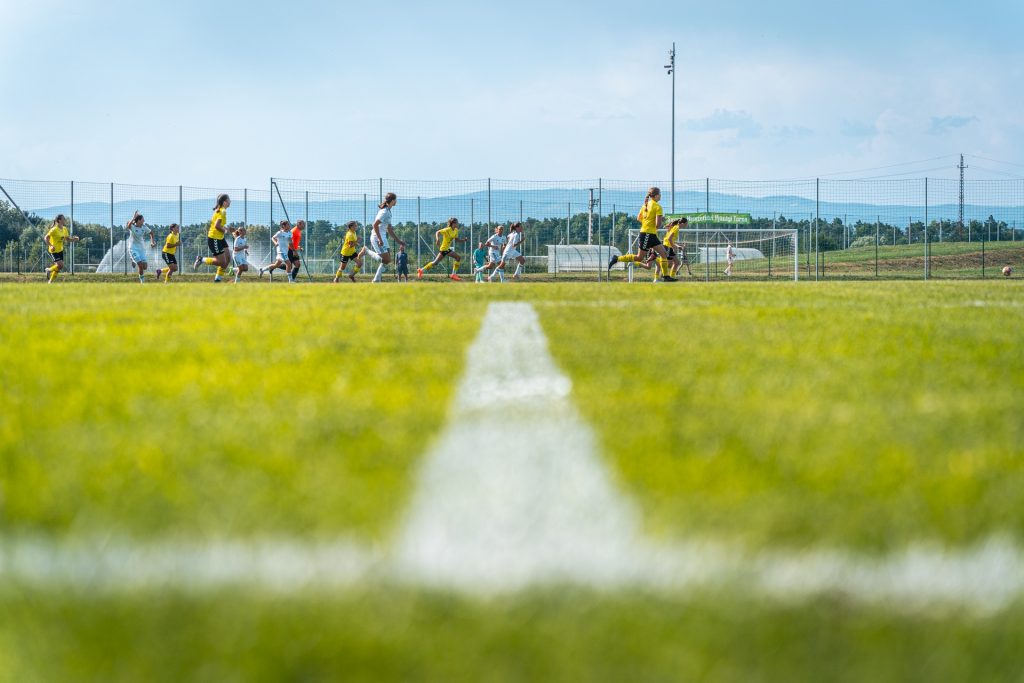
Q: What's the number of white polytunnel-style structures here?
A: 2